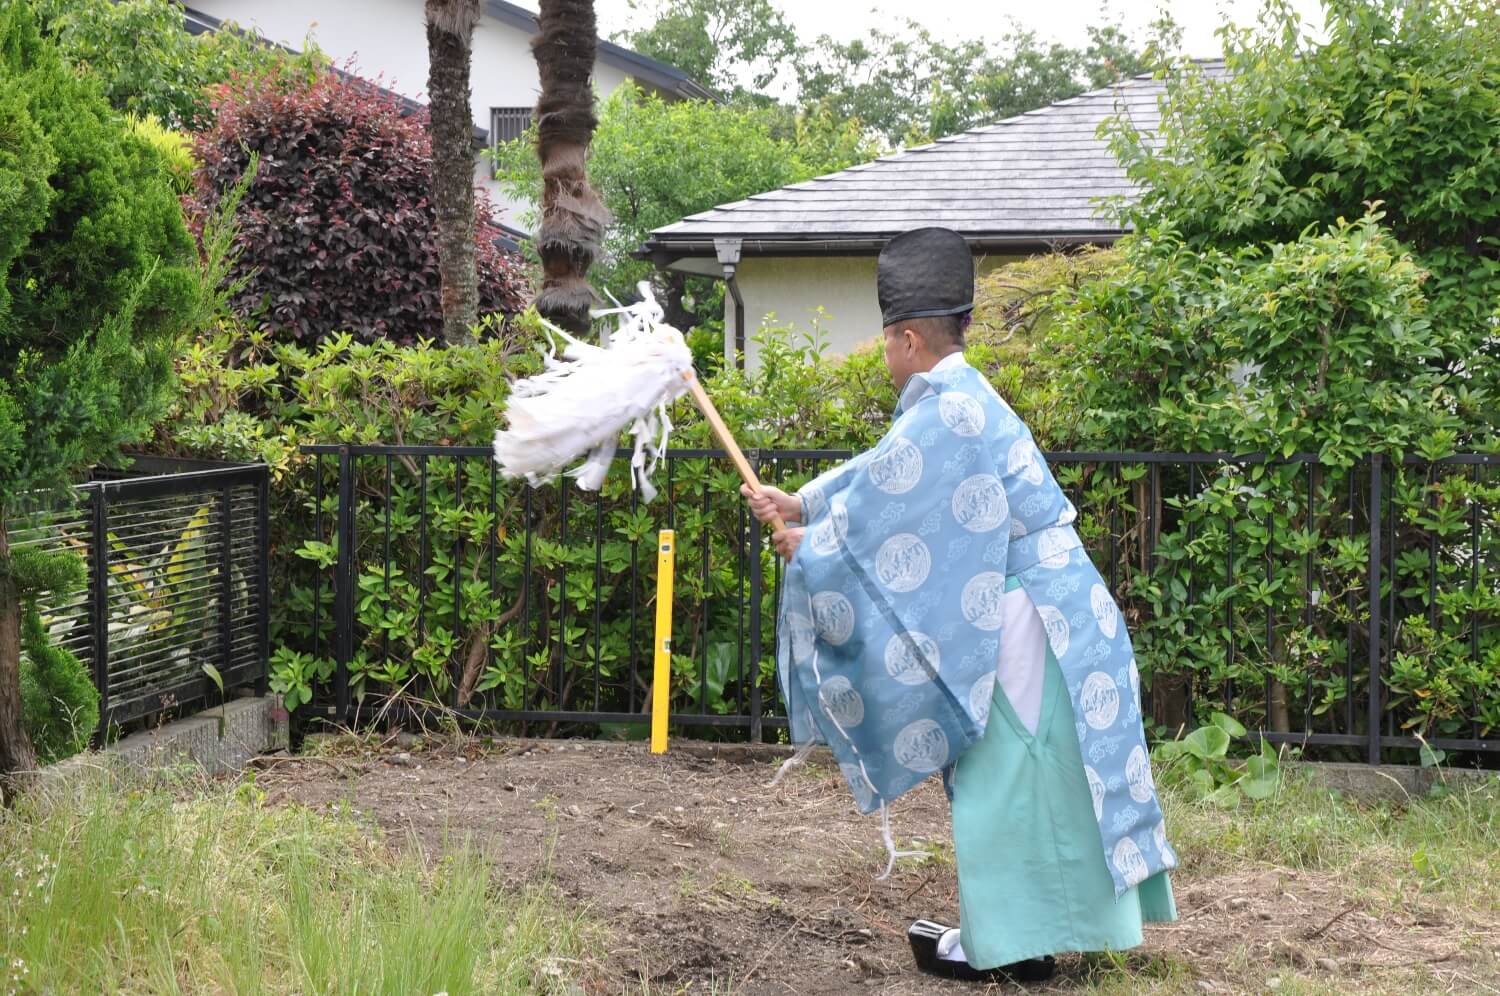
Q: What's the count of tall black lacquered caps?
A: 1